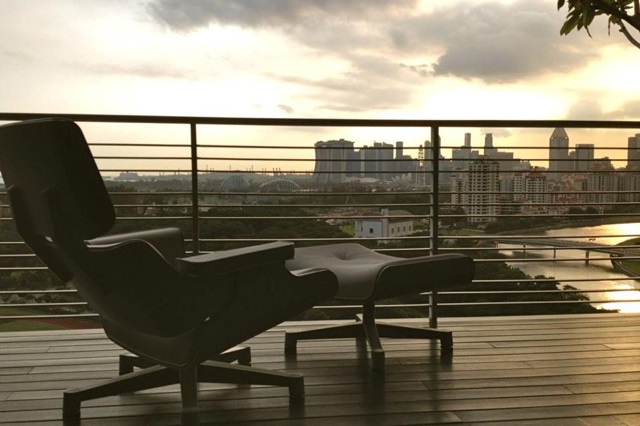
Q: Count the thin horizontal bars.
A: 12